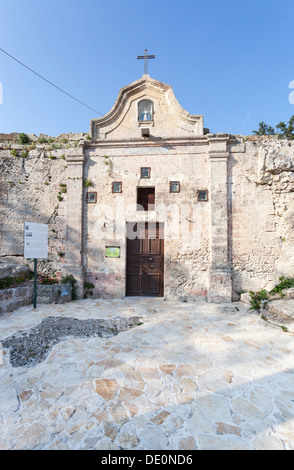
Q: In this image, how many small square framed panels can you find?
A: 5